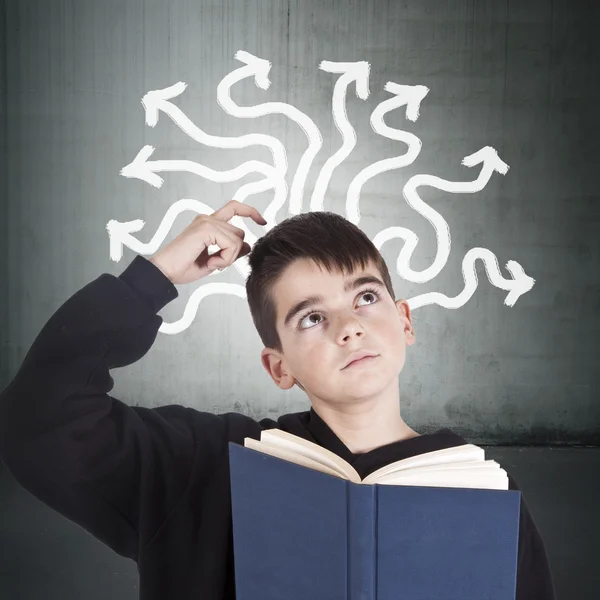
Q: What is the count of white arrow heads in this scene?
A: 8